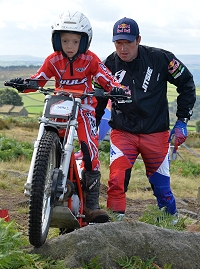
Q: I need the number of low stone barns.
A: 2